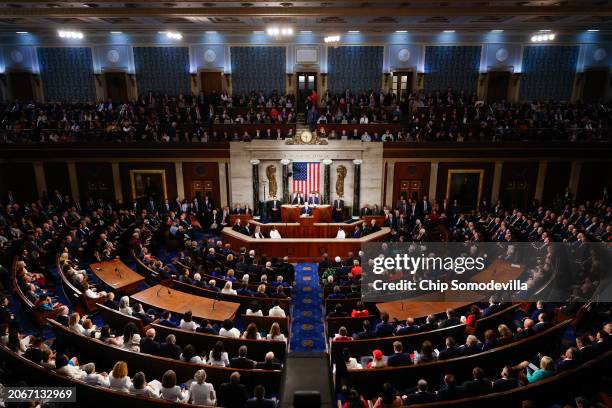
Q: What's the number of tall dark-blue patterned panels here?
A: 6